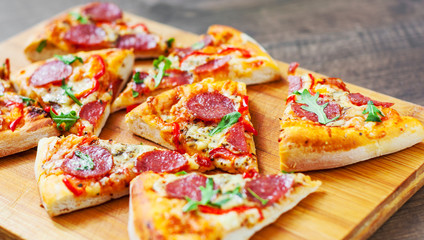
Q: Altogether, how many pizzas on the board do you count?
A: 8